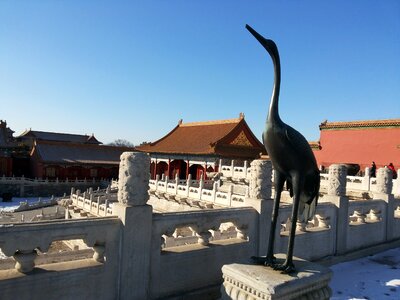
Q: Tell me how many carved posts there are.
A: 4